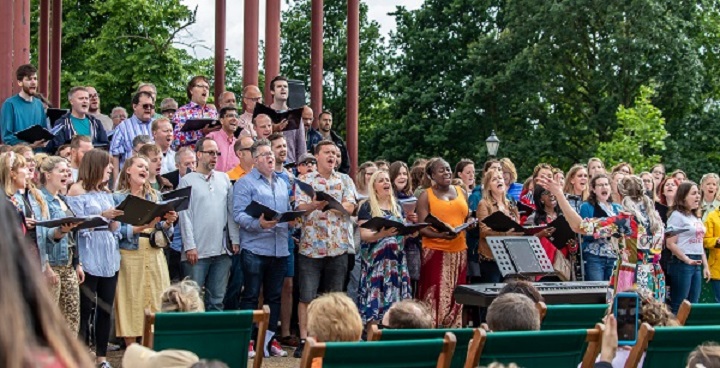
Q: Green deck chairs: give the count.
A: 7